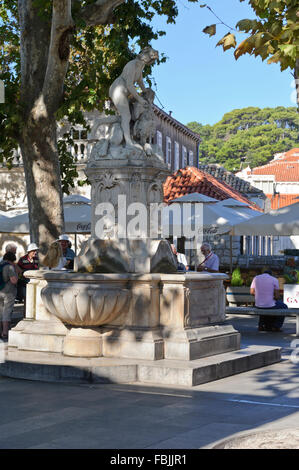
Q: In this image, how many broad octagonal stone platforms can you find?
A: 1